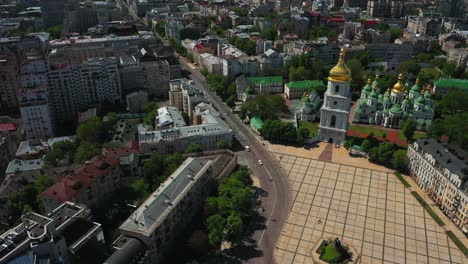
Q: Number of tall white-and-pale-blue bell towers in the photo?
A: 1